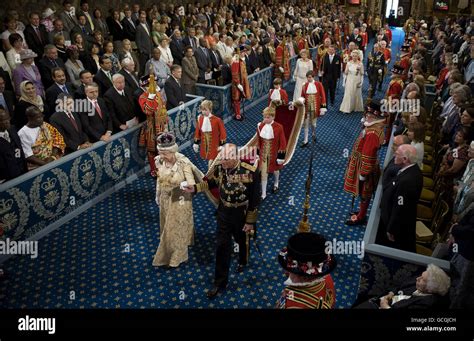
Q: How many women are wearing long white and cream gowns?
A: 3